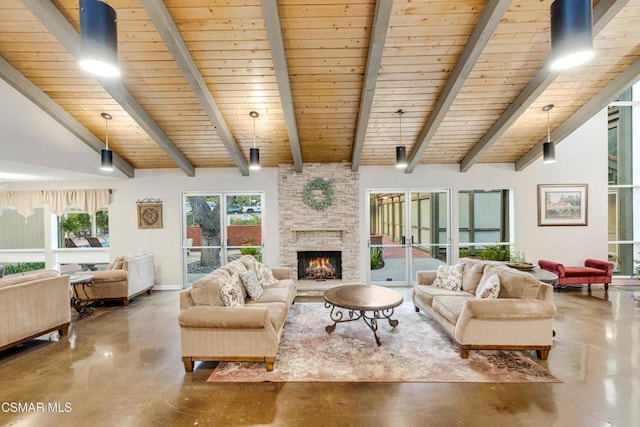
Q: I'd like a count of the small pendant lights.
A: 4